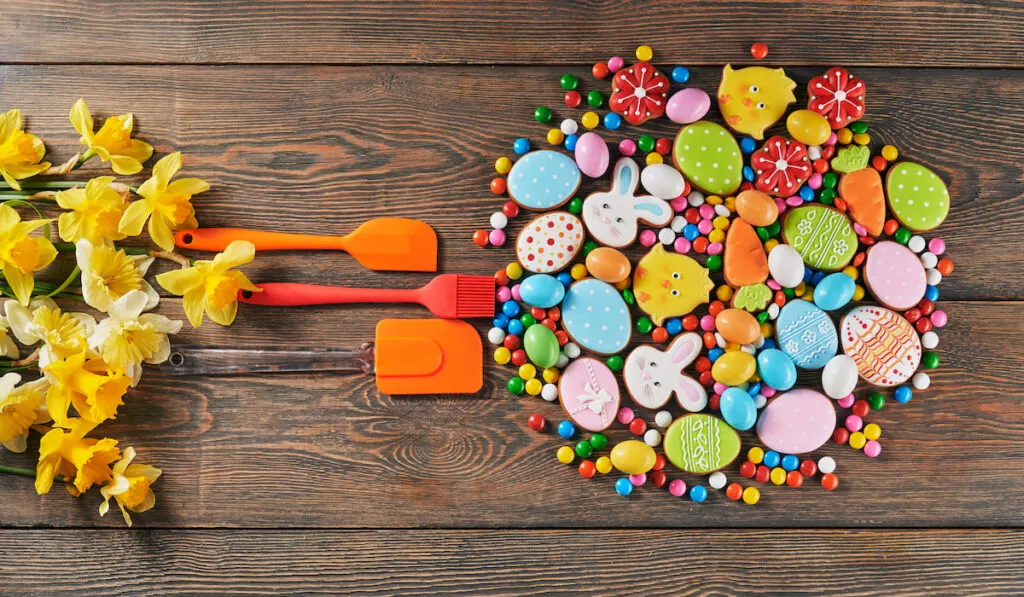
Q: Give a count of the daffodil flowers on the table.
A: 14